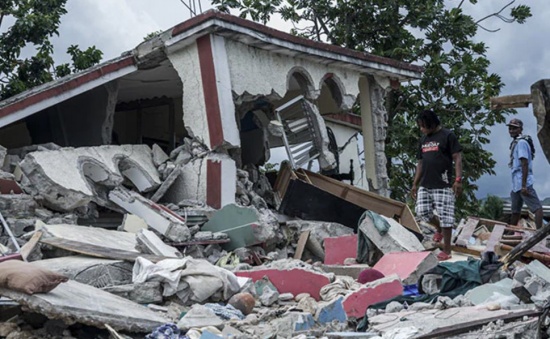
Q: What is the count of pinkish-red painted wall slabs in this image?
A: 4